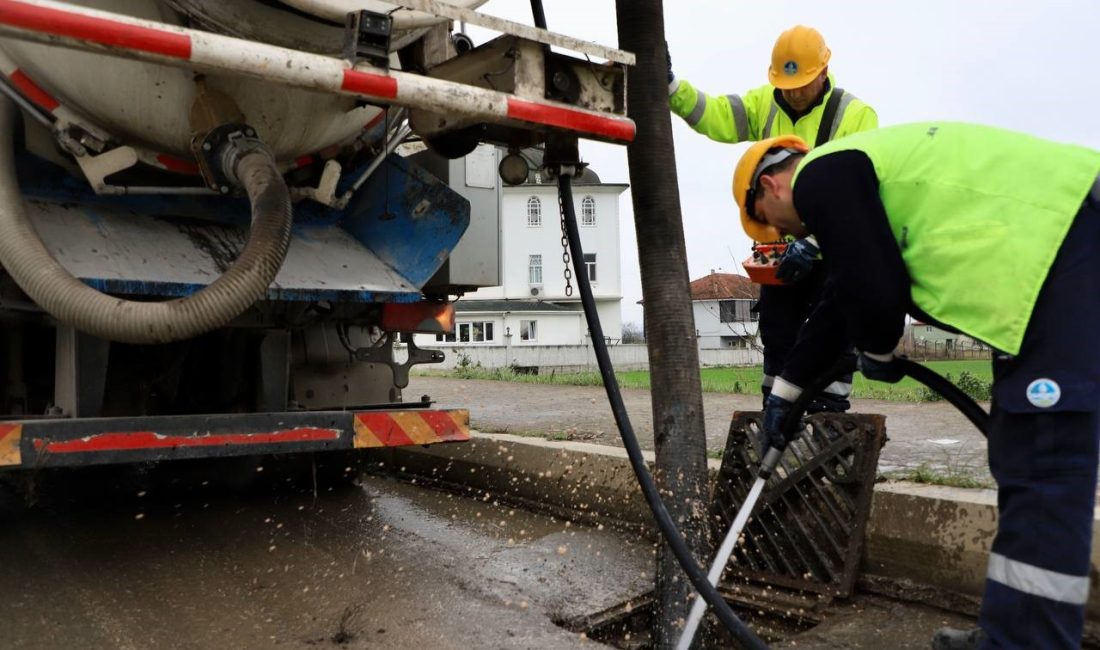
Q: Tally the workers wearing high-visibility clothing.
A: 2